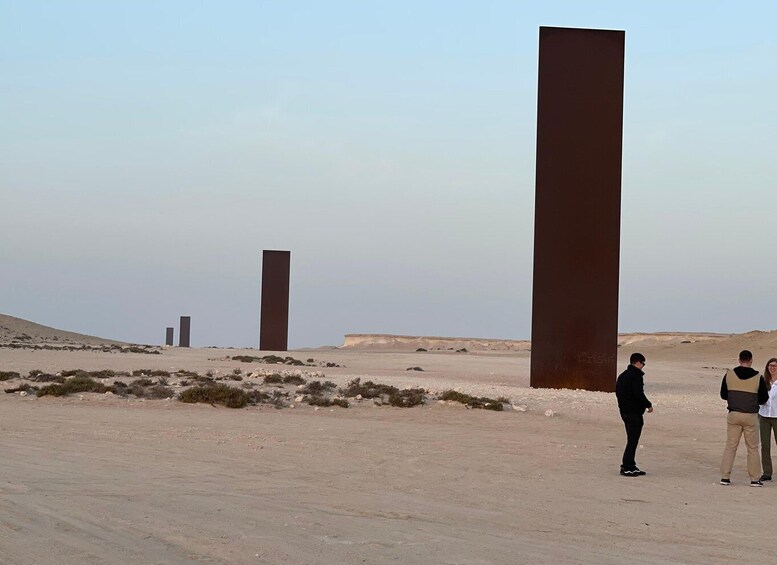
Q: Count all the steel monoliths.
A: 4